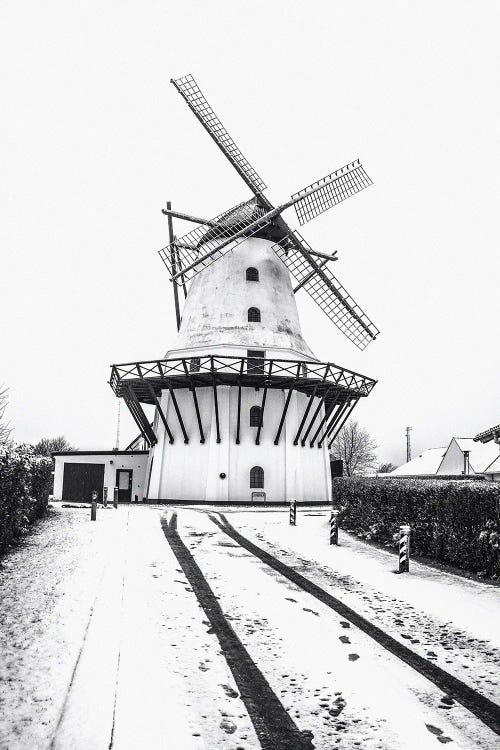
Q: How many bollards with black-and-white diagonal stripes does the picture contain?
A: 3